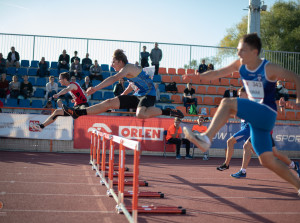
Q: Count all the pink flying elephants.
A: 0